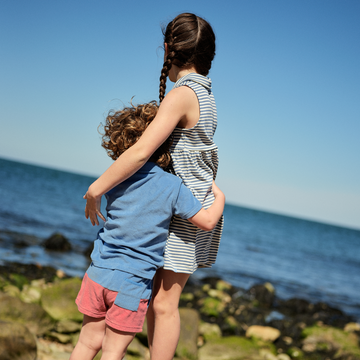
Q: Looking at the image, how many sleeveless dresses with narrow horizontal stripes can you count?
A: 1